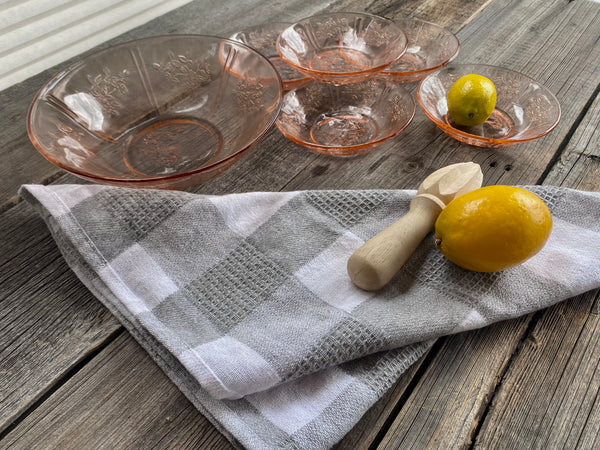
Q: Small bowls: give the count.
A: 5